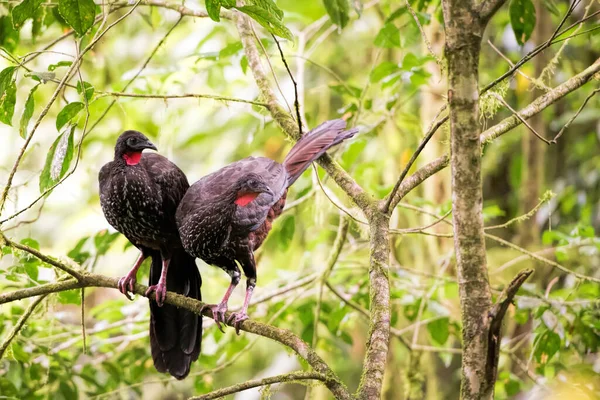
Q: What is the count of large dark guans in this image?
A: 2